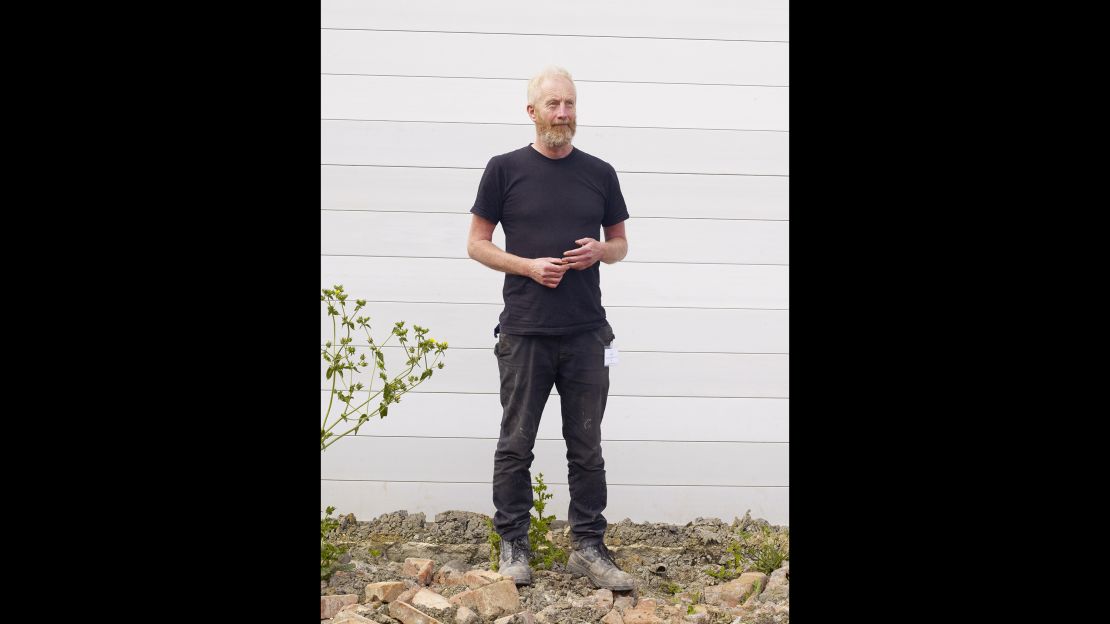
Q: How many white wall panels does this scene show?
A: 12